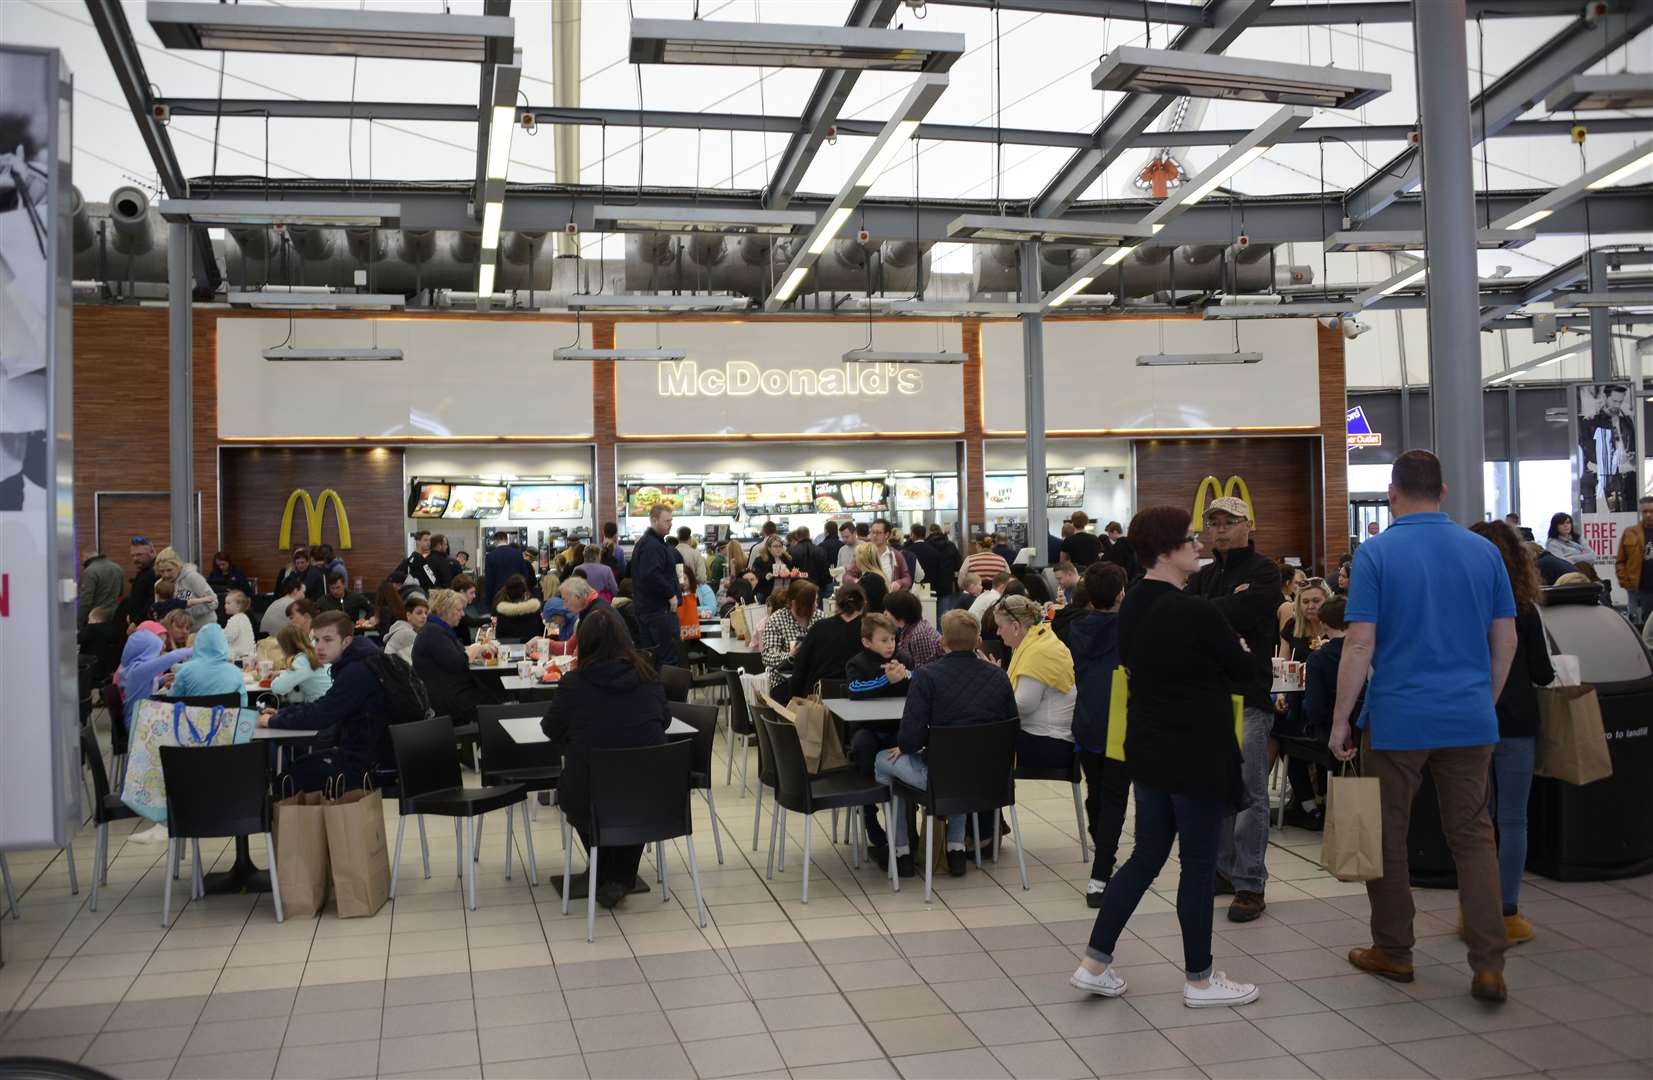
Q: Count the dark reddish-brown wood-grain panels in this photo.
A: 2